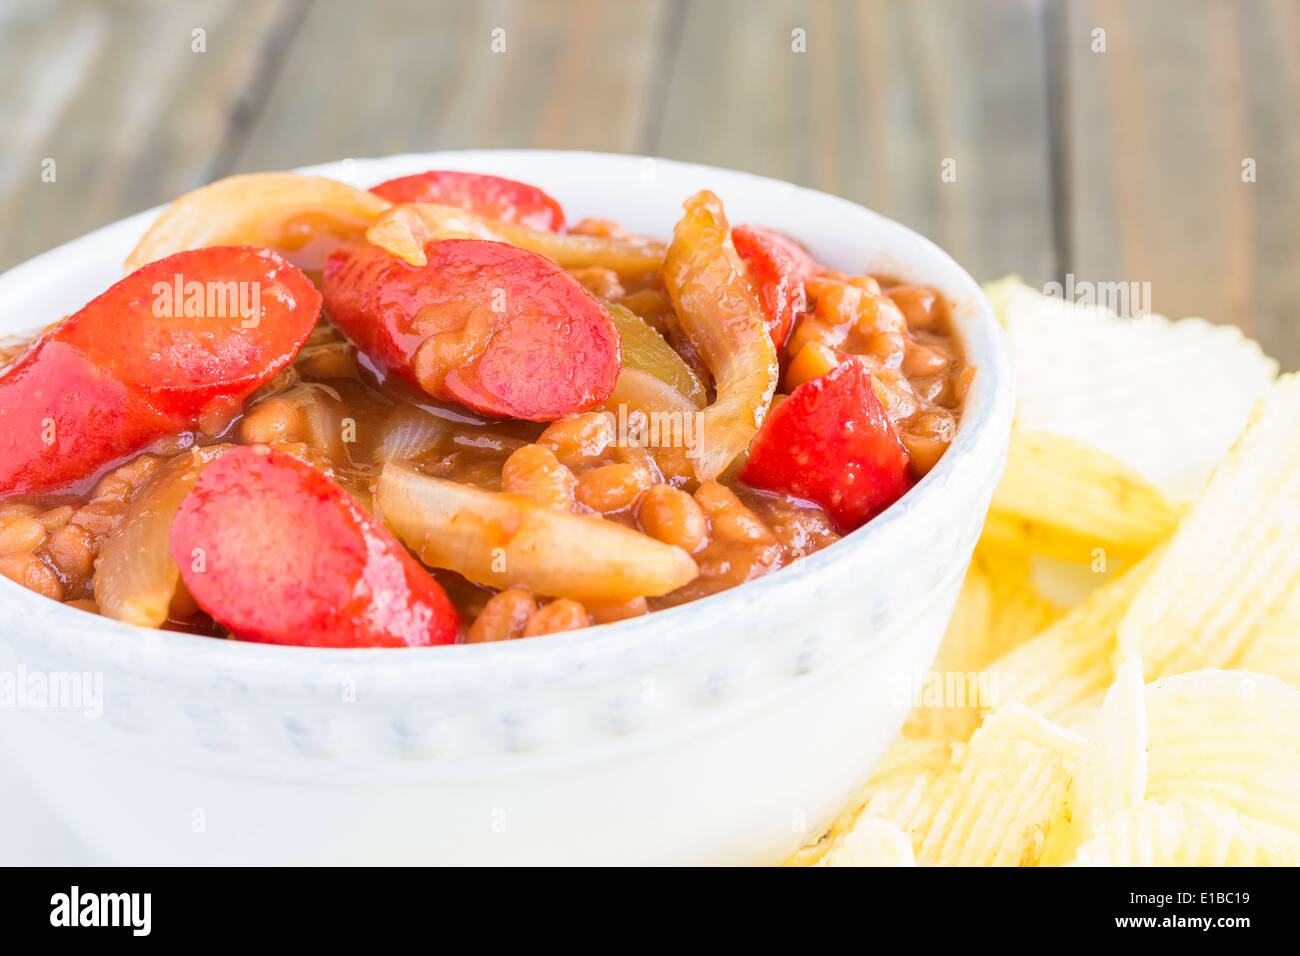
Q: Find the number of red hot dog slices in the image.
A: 6